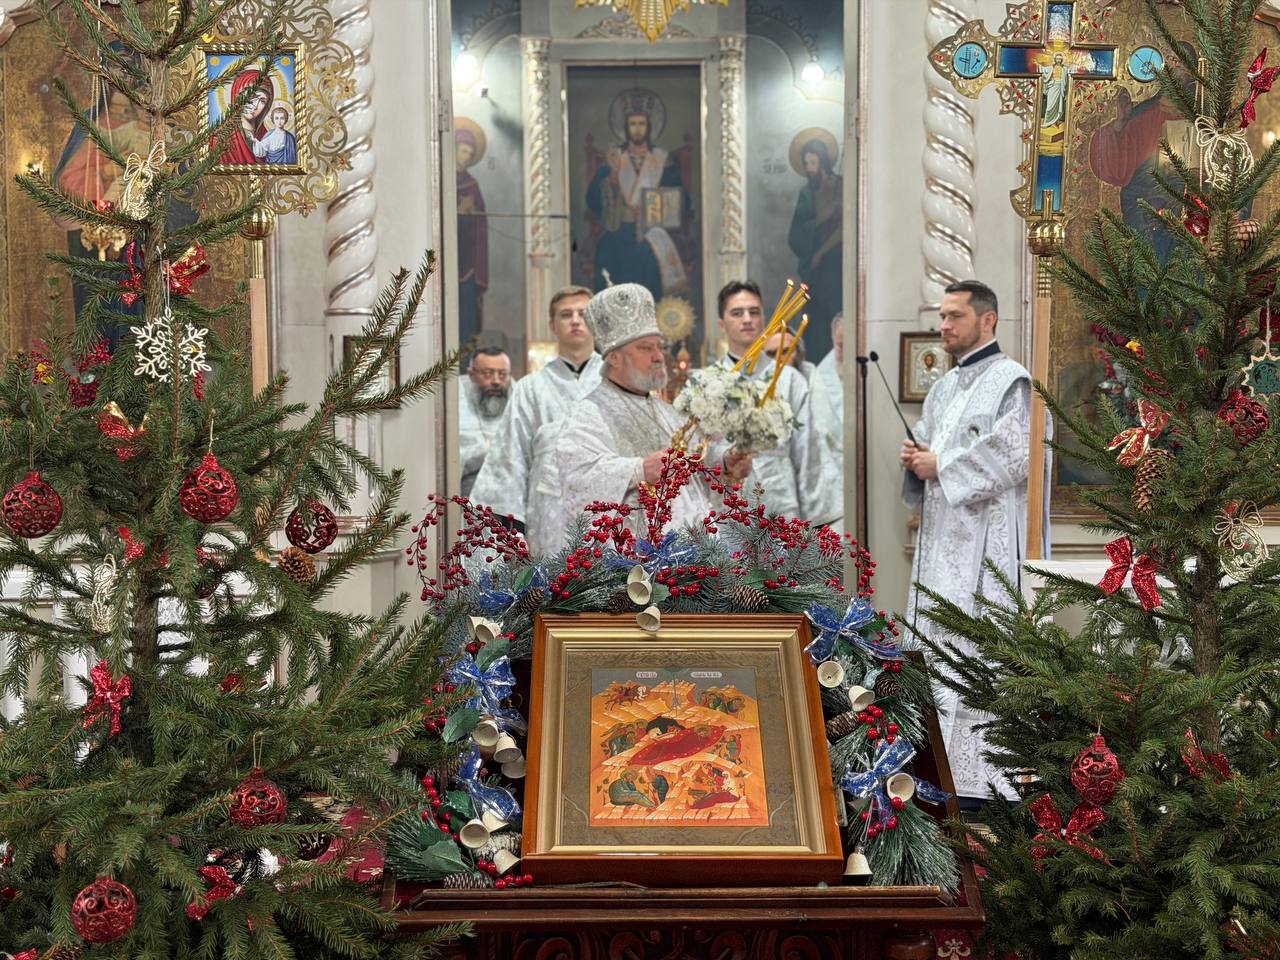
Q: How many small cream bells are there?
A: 15